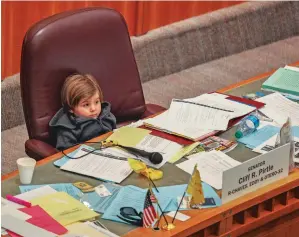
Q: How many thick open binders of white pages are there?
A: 1